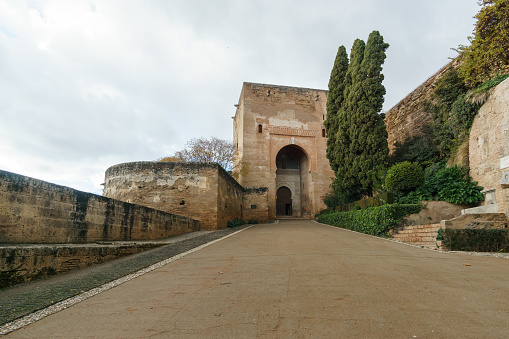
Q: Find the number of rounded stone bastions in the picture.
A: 1